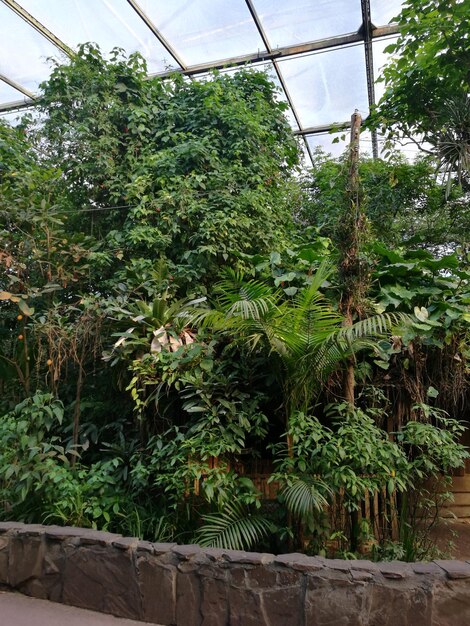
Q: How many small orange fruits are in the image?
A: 3